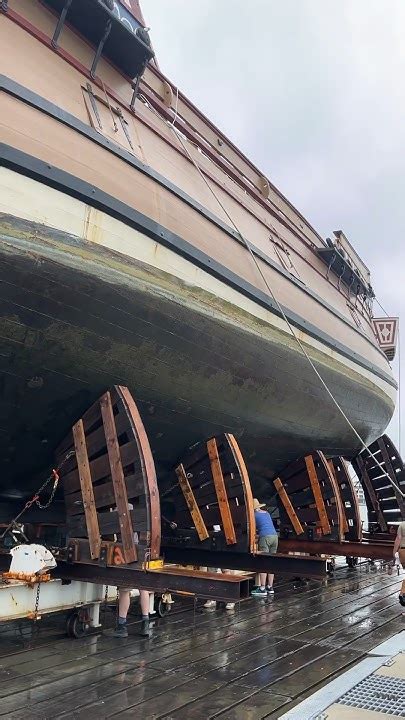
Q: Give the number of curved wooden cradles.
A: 5